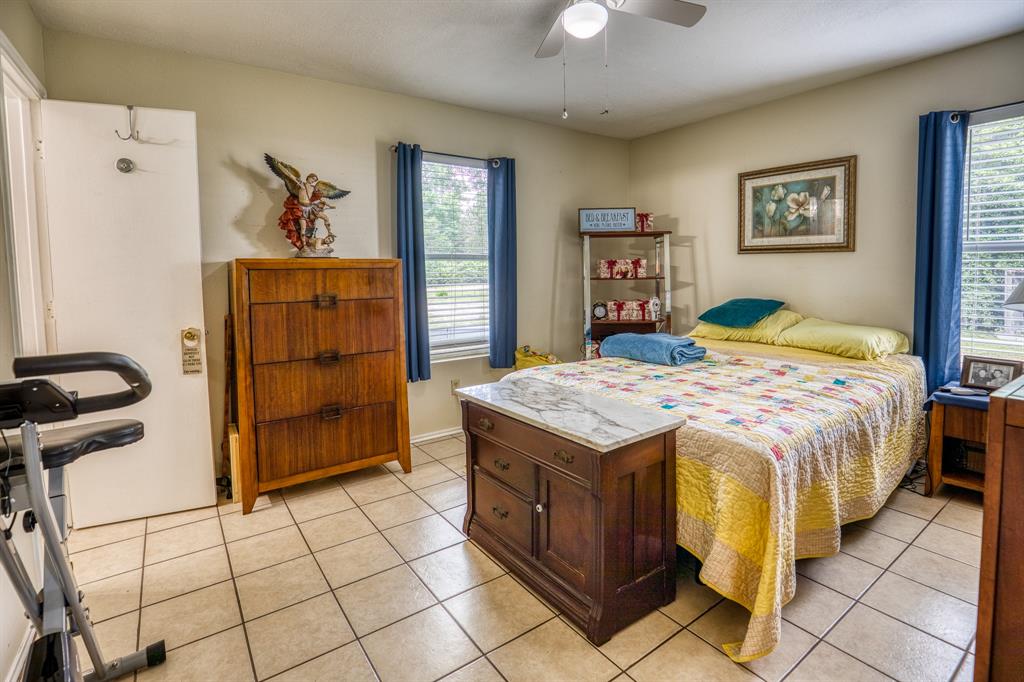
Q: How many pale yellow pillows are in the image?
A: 2